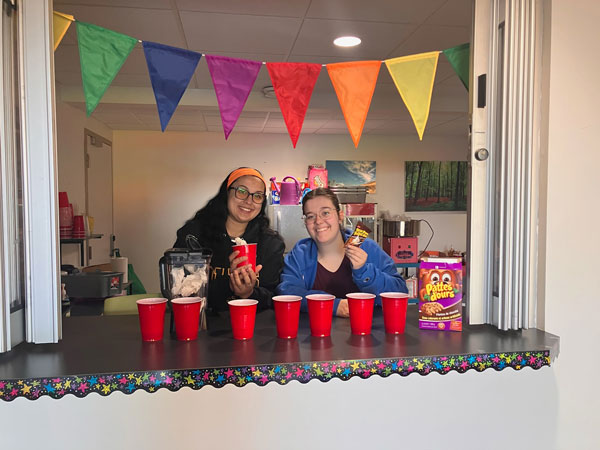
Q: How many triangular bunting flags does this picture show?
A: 8